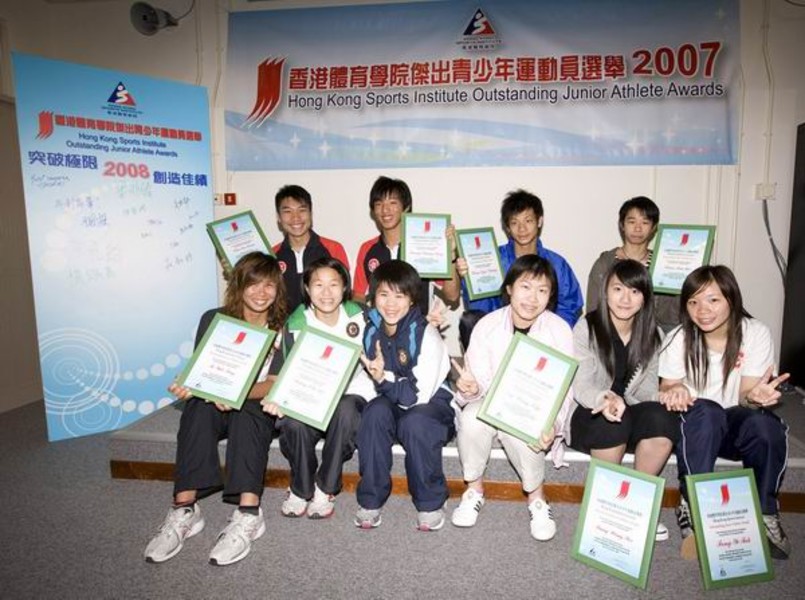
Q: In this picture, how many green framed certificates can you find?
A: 9